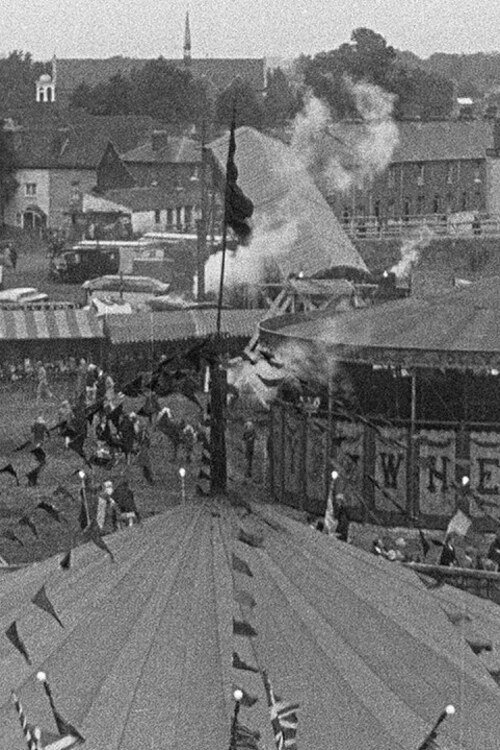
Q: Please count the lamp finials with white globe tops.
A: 7